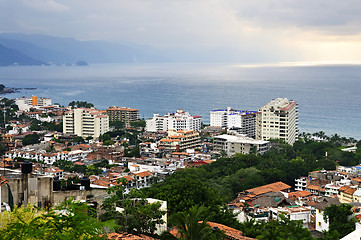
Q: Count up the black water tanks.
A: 3